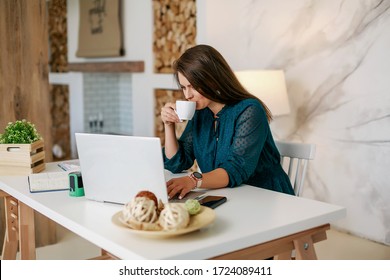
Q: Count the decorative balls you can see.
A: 4